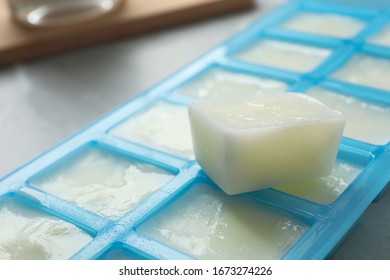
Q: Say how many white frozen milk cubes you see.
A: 12